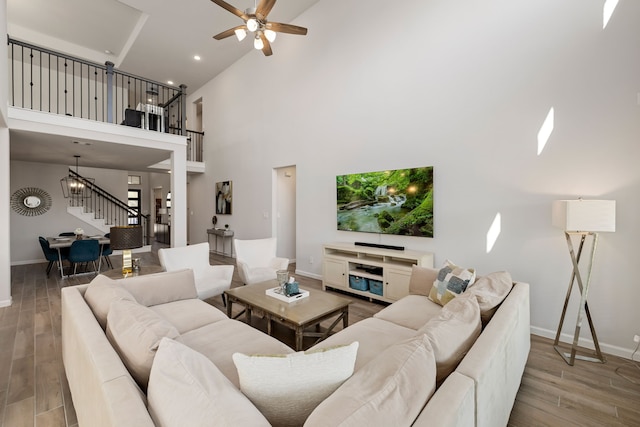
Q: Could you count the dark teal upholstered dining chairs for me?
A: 4